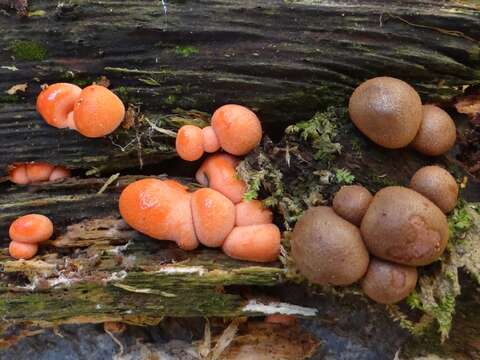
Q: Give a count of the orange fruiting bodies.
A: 15